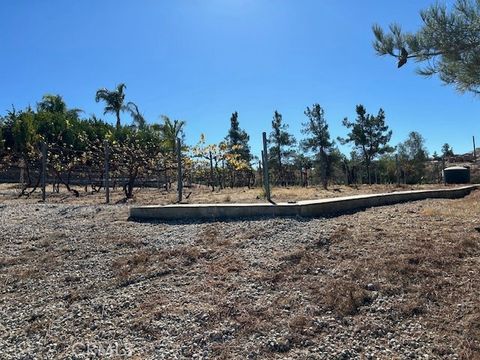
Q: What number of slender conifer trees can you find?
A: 4